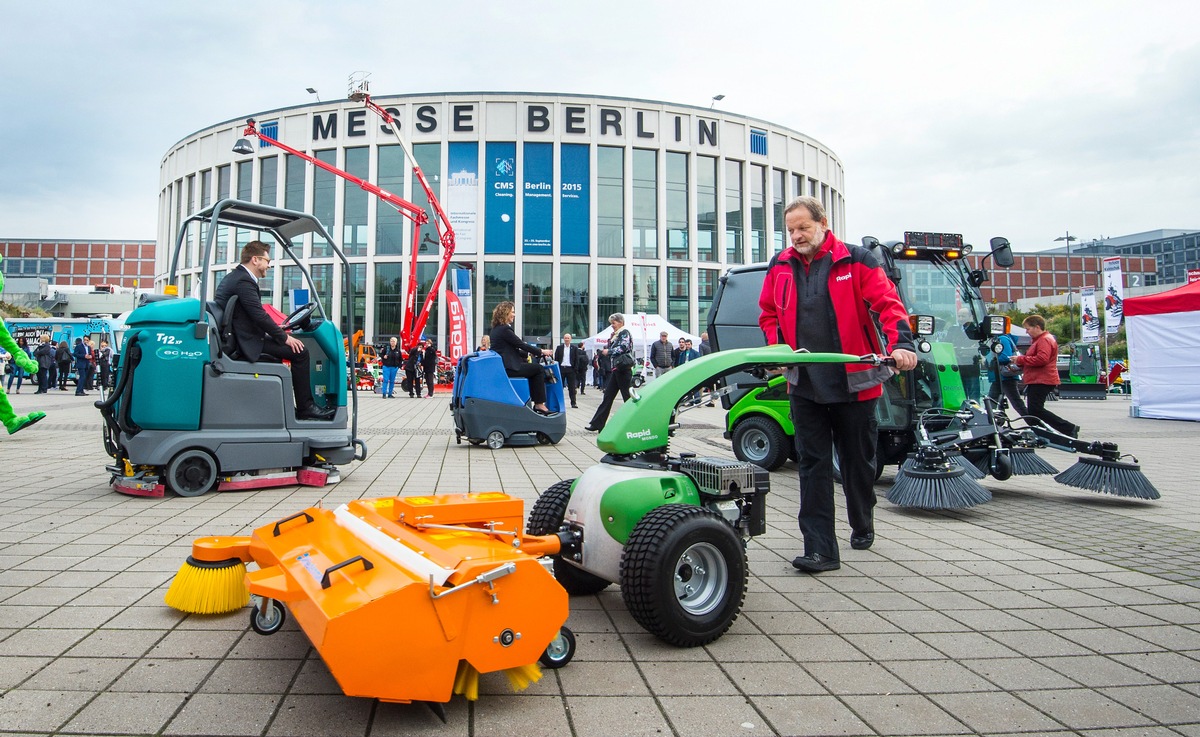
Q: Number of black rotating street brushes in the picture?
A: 4